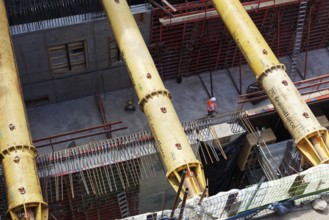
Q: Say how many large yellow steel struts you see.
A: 3